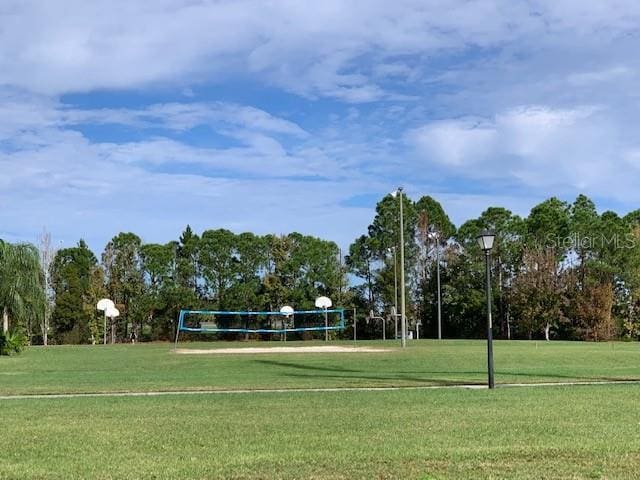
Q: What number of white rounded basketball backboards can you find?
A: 4